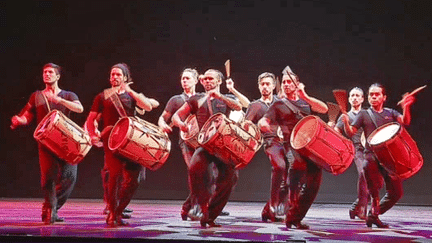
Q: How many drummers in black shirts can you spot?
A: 8